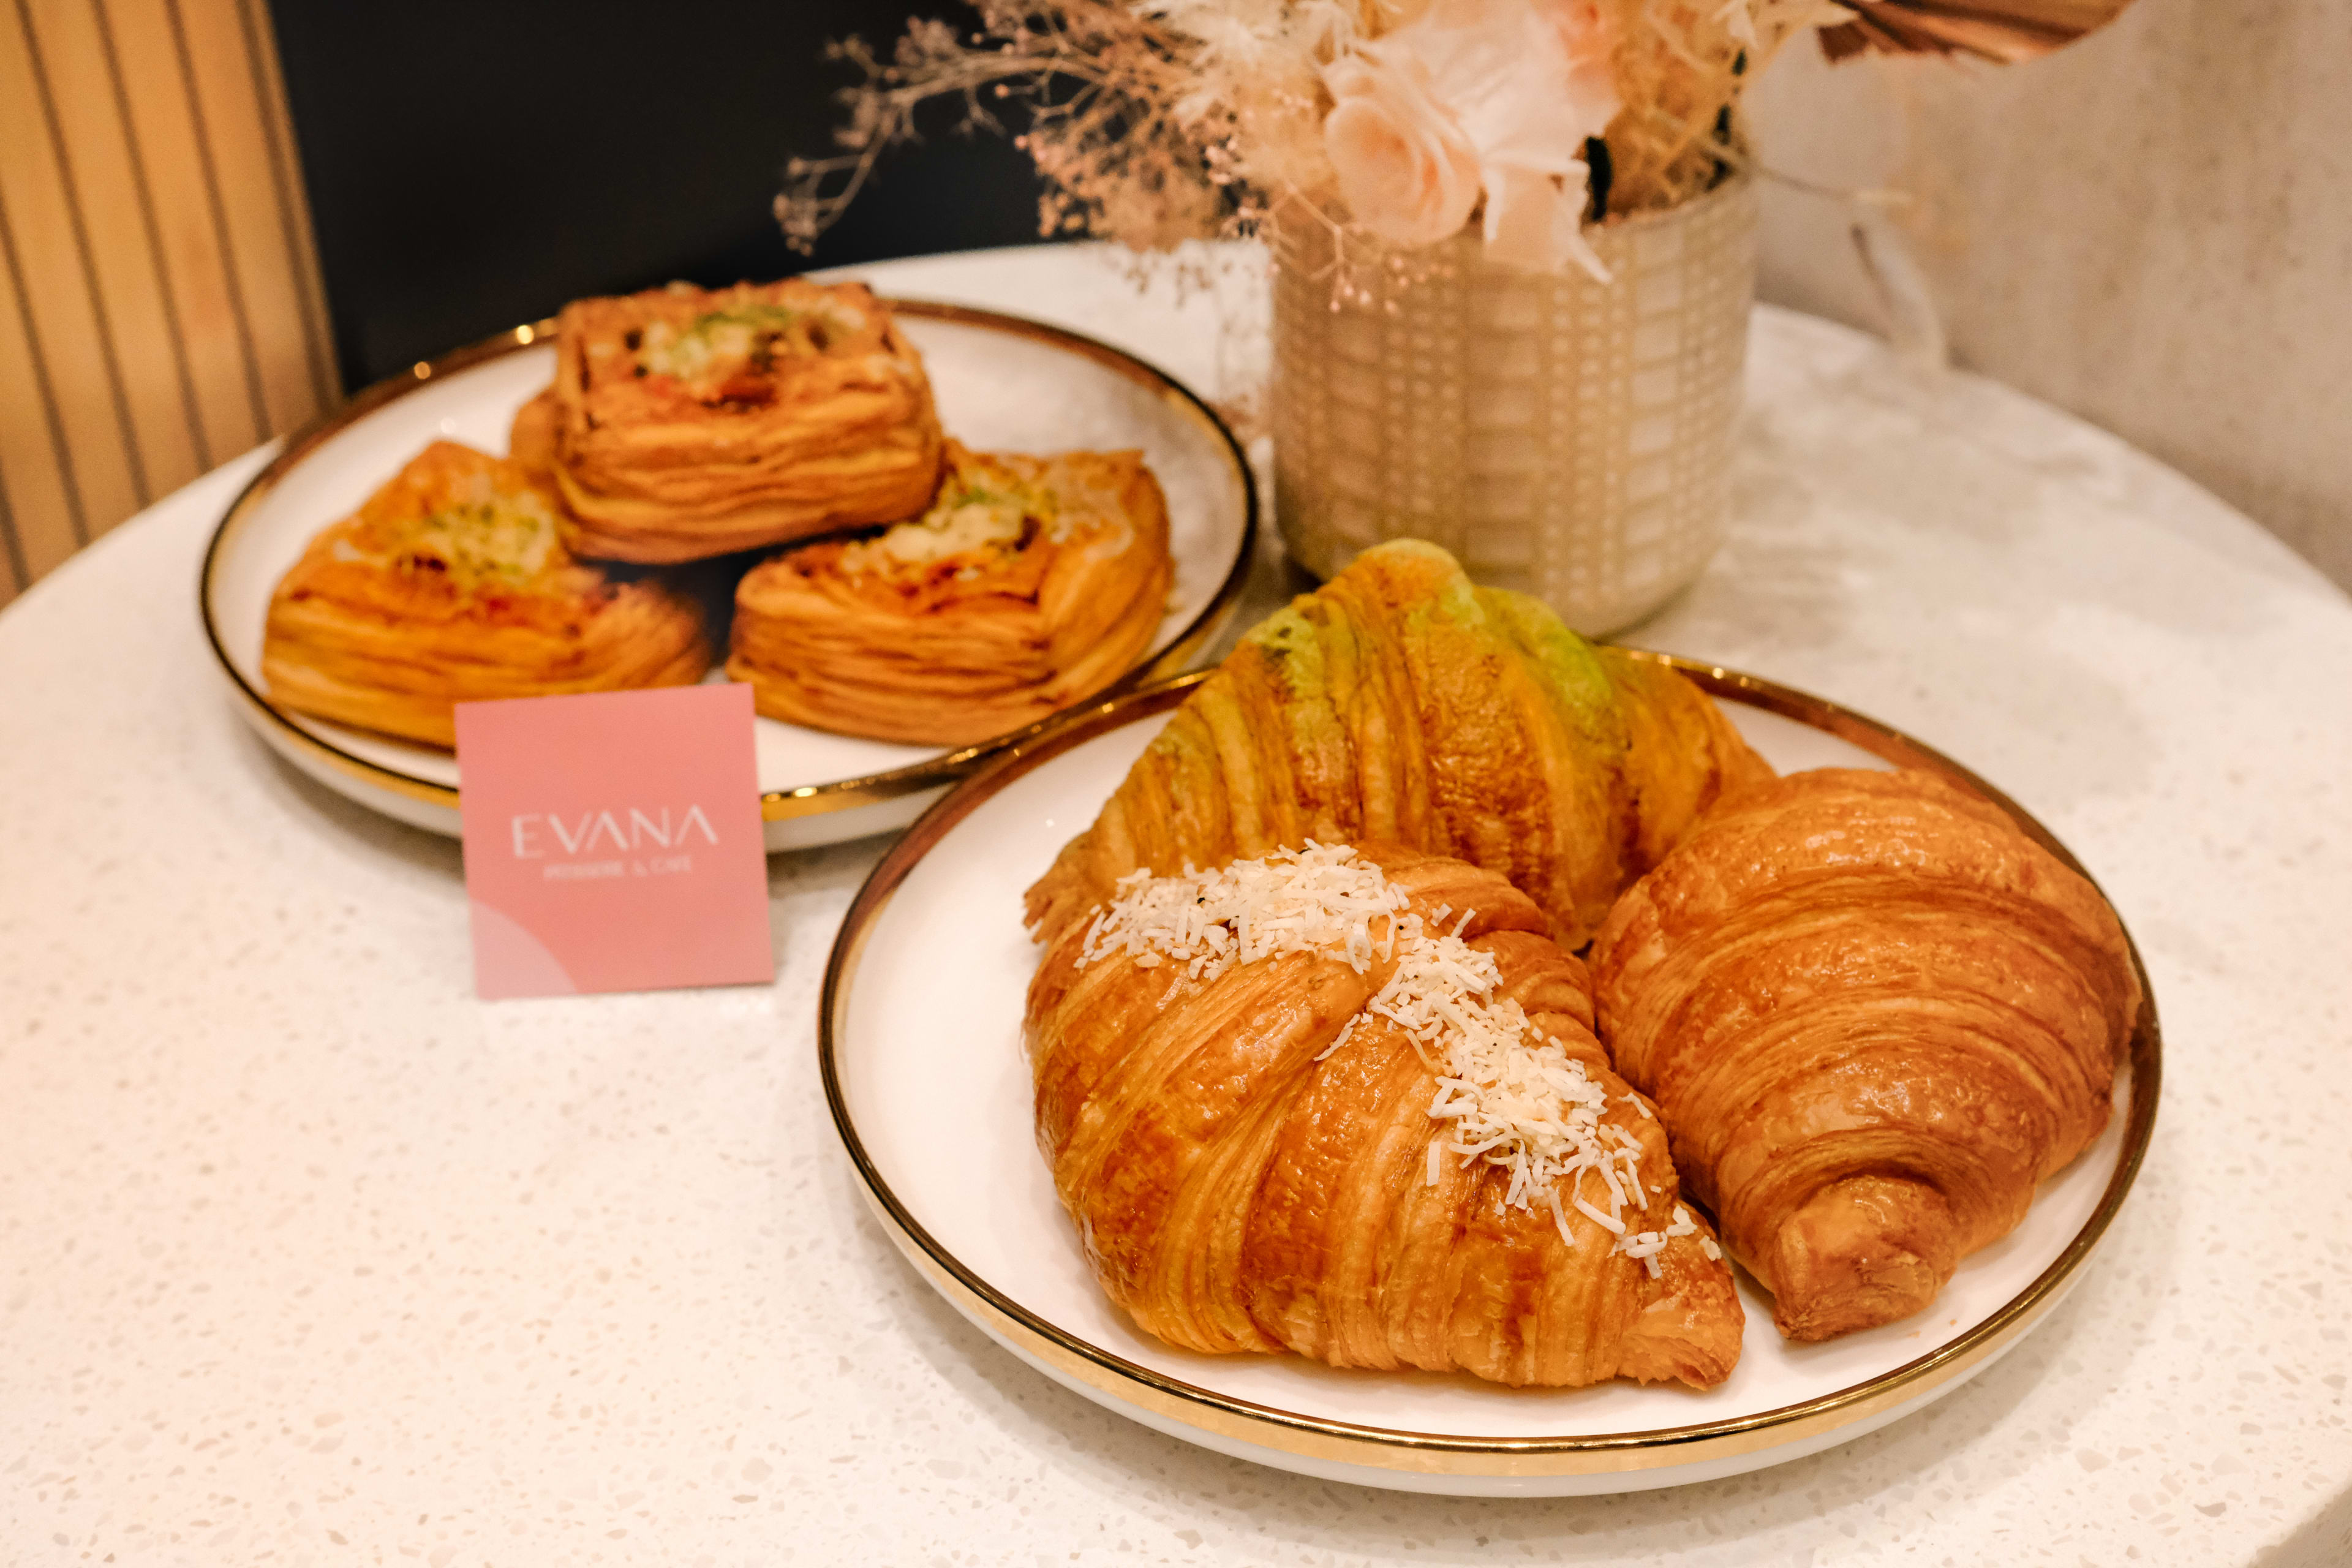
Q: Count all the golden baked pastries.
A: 6